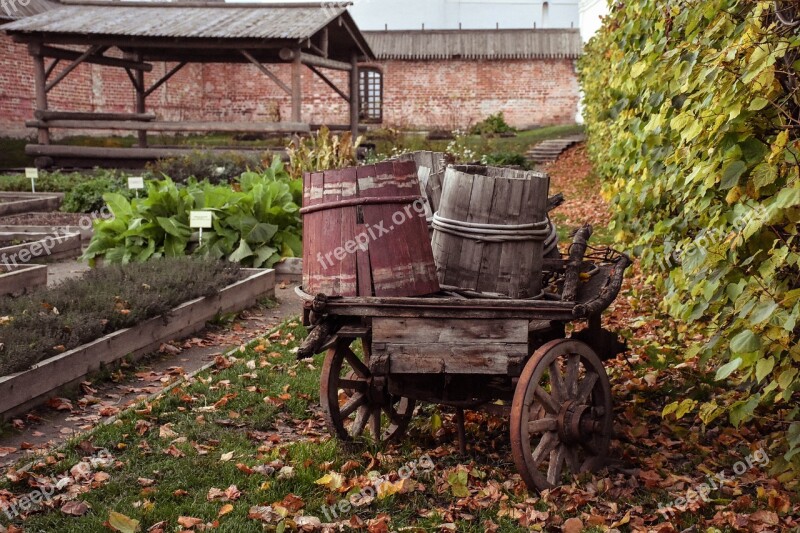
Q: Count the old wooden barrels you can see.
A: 3